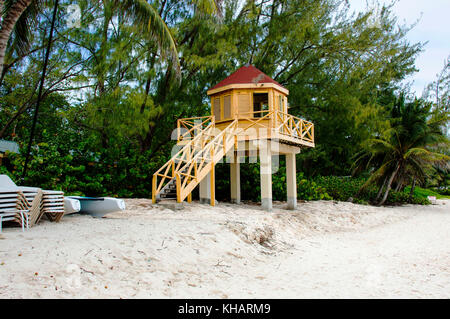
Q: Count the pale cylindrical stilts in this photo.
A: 4